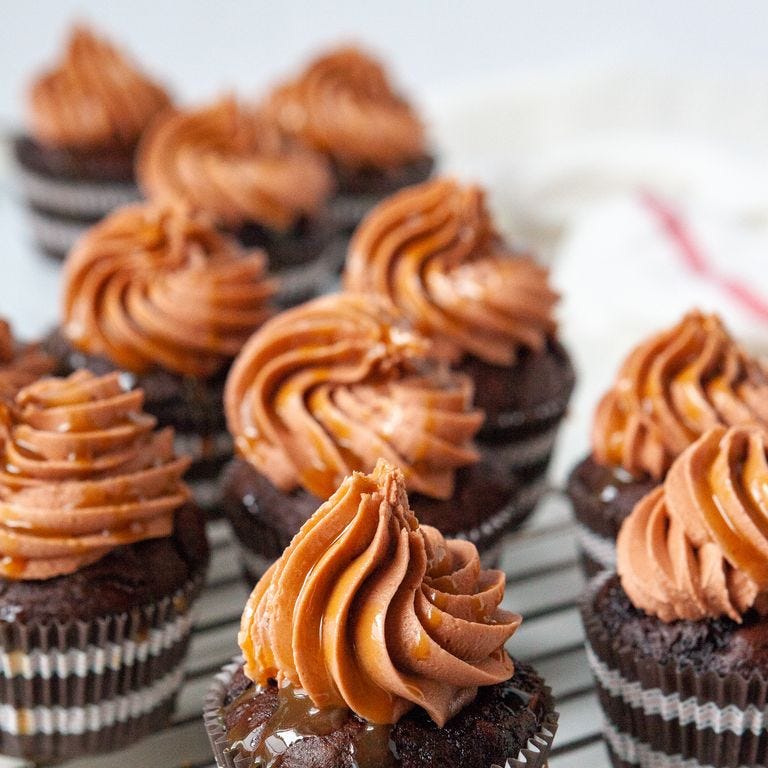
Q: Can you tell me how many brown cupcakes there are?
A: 11